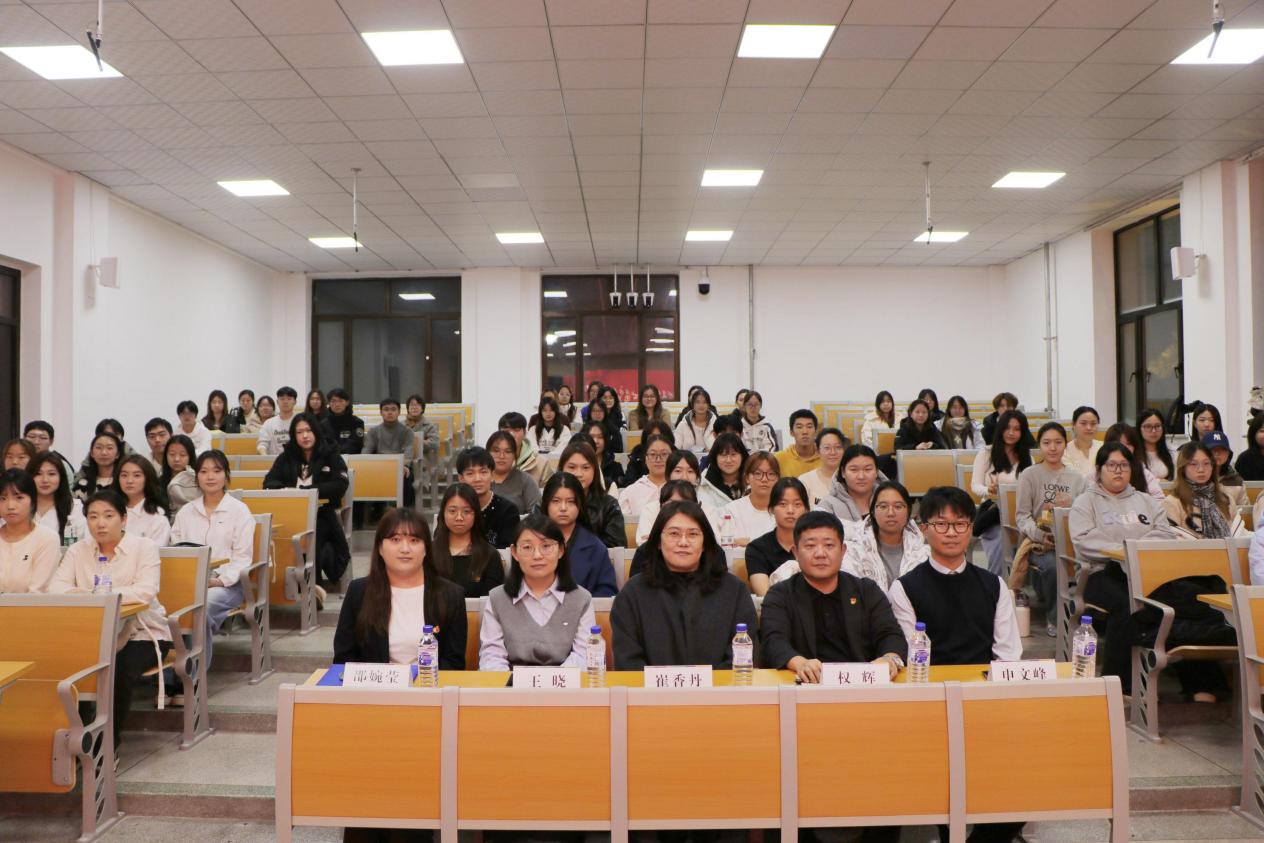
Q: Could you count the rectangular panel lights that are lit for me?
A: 11